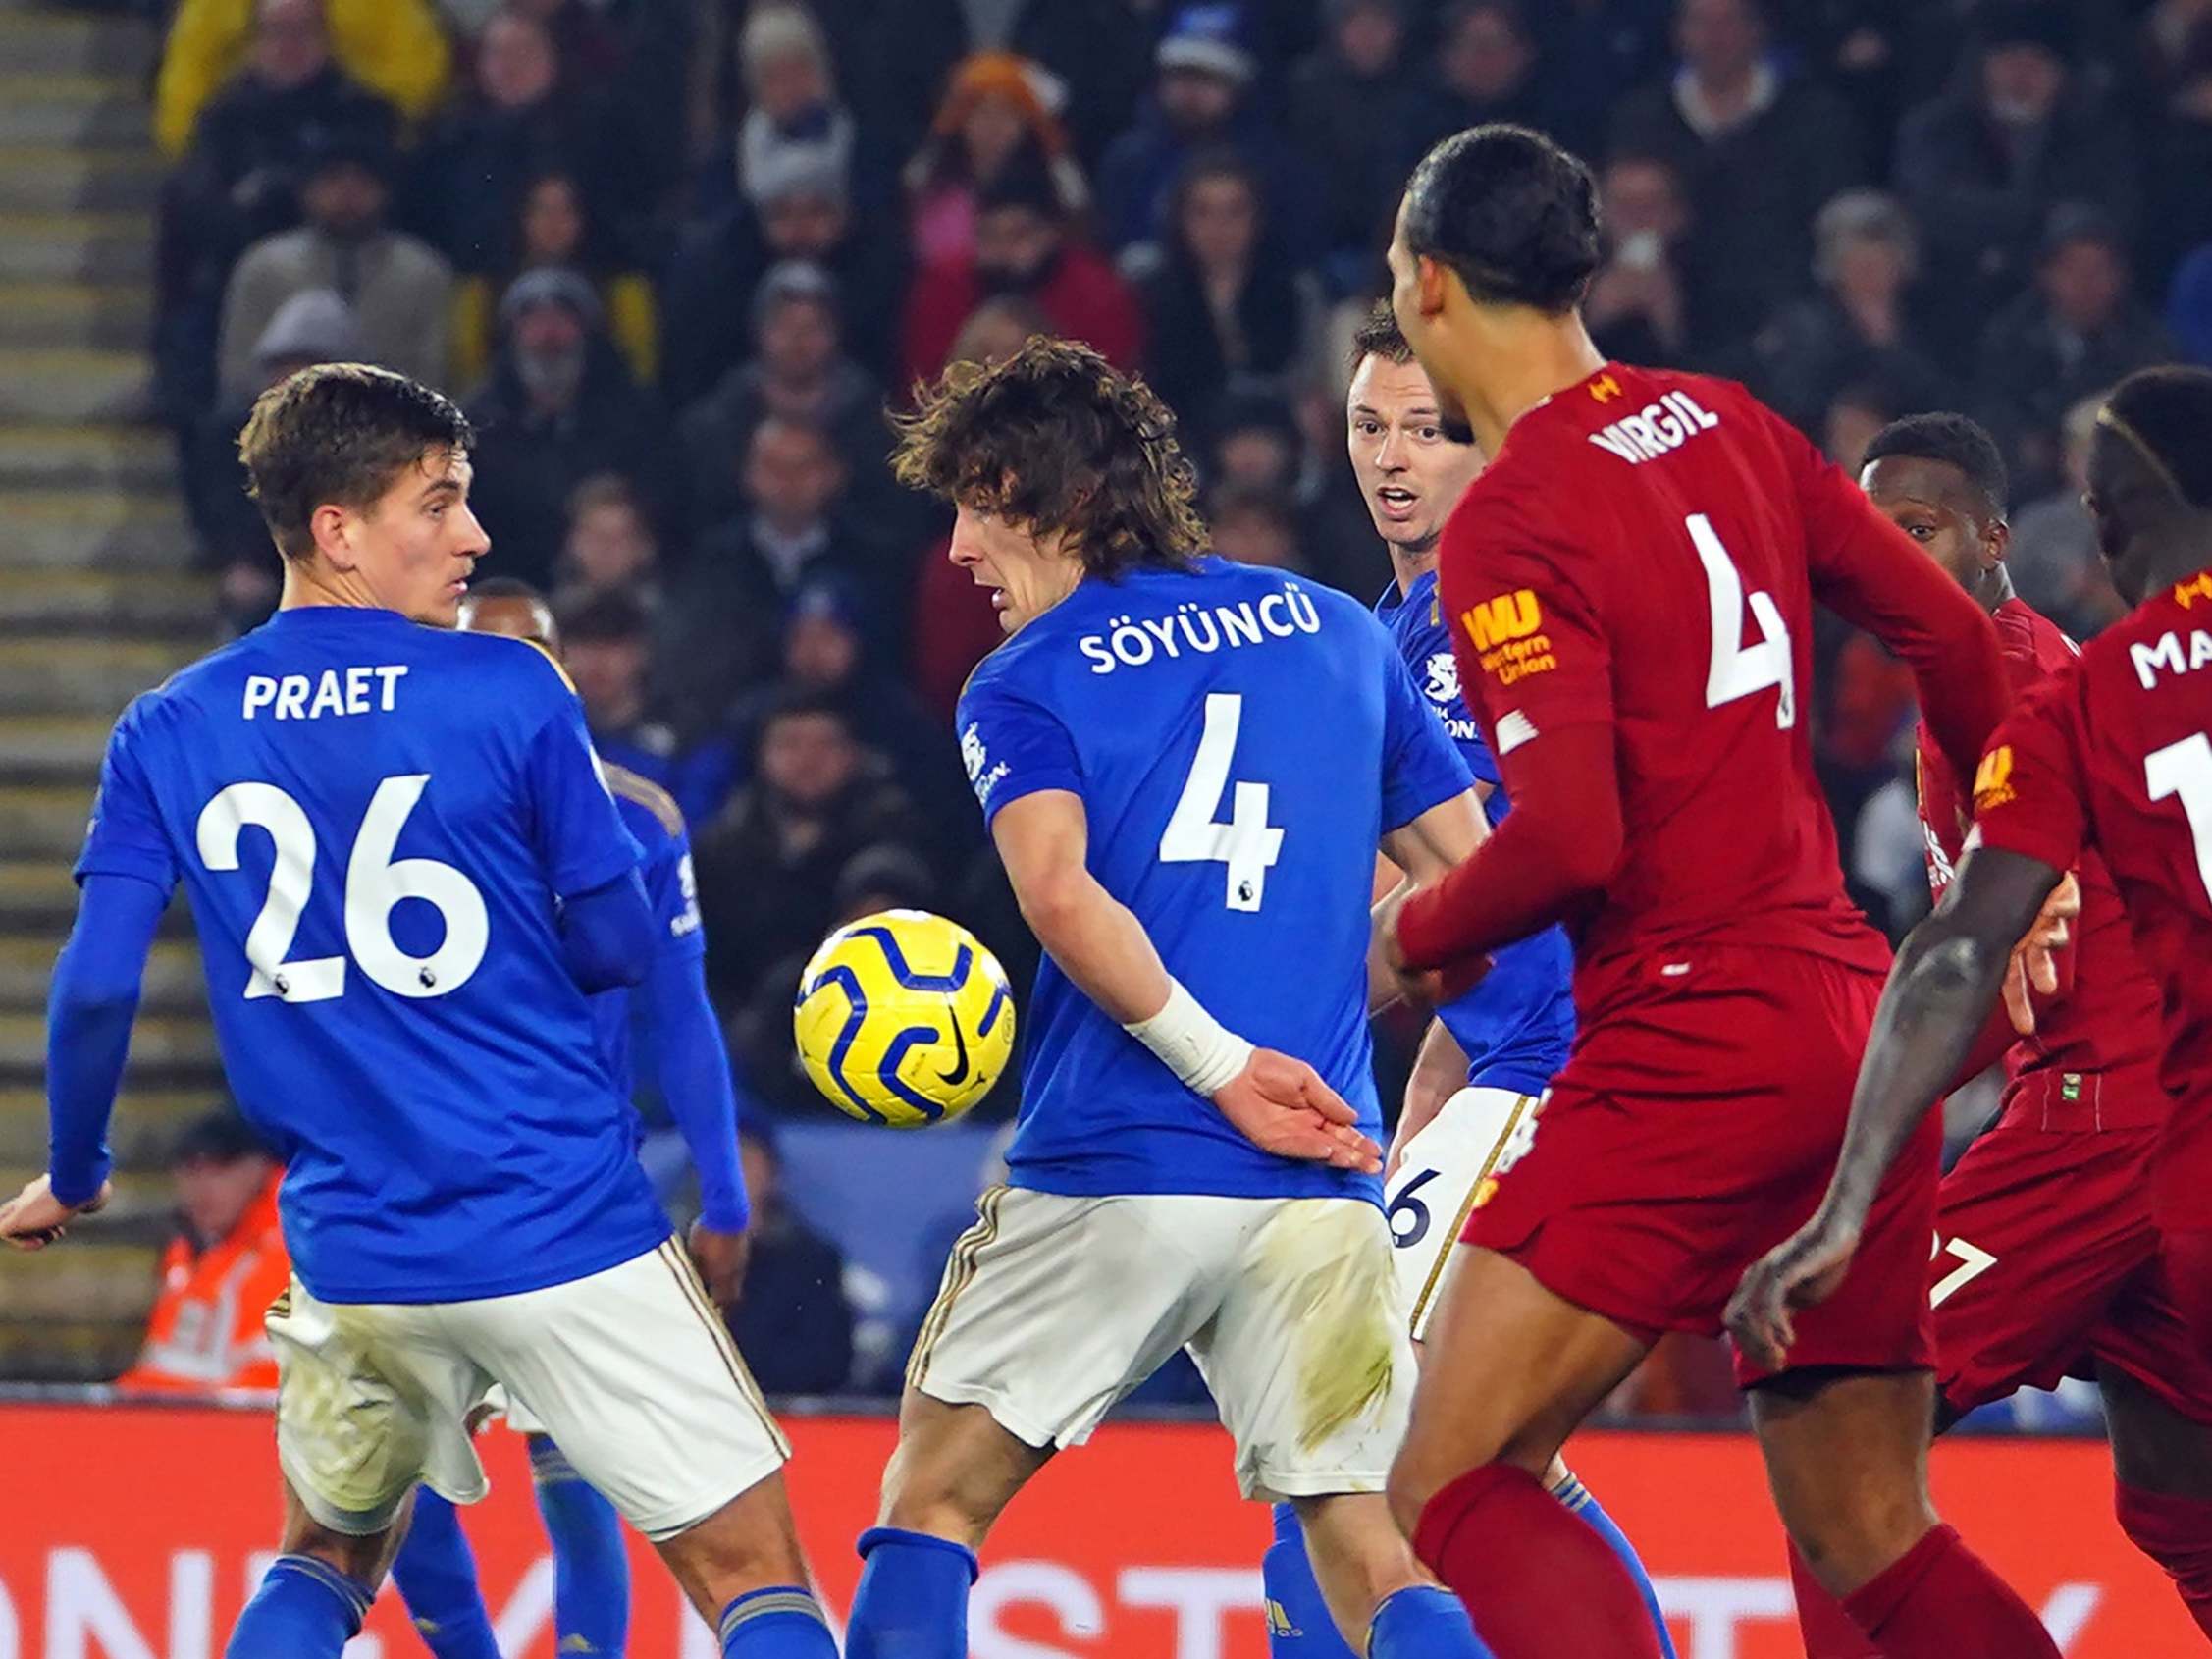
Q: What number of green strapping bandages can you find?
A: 0